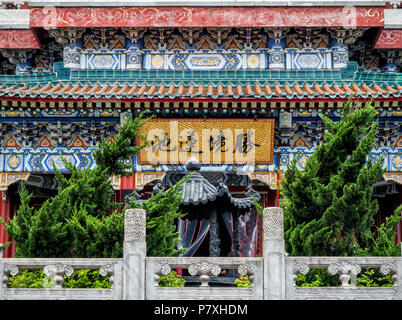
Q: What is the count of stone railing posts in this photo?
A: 2